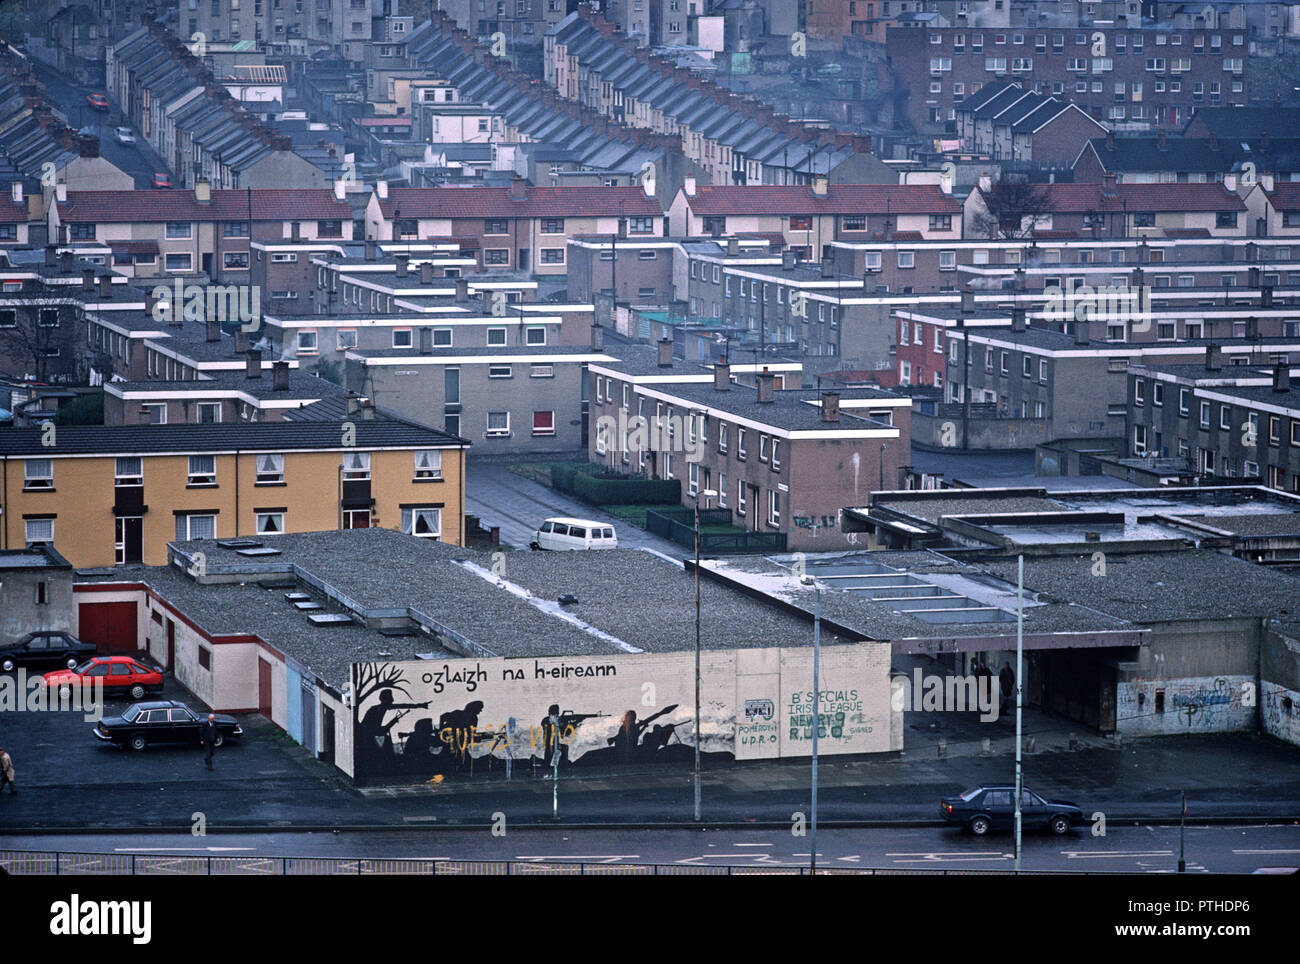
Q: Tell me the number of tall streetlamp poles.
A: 3